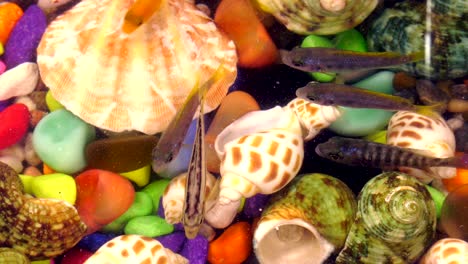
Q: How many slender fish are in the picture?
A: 5